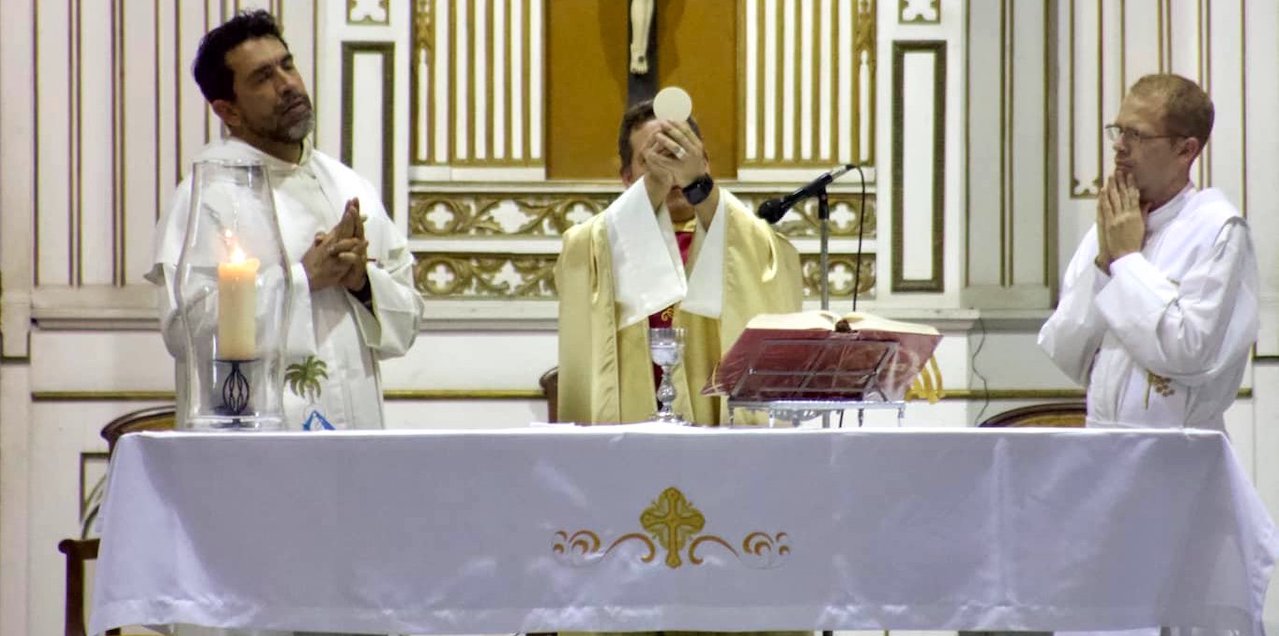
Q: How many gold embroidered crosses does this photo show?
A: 1